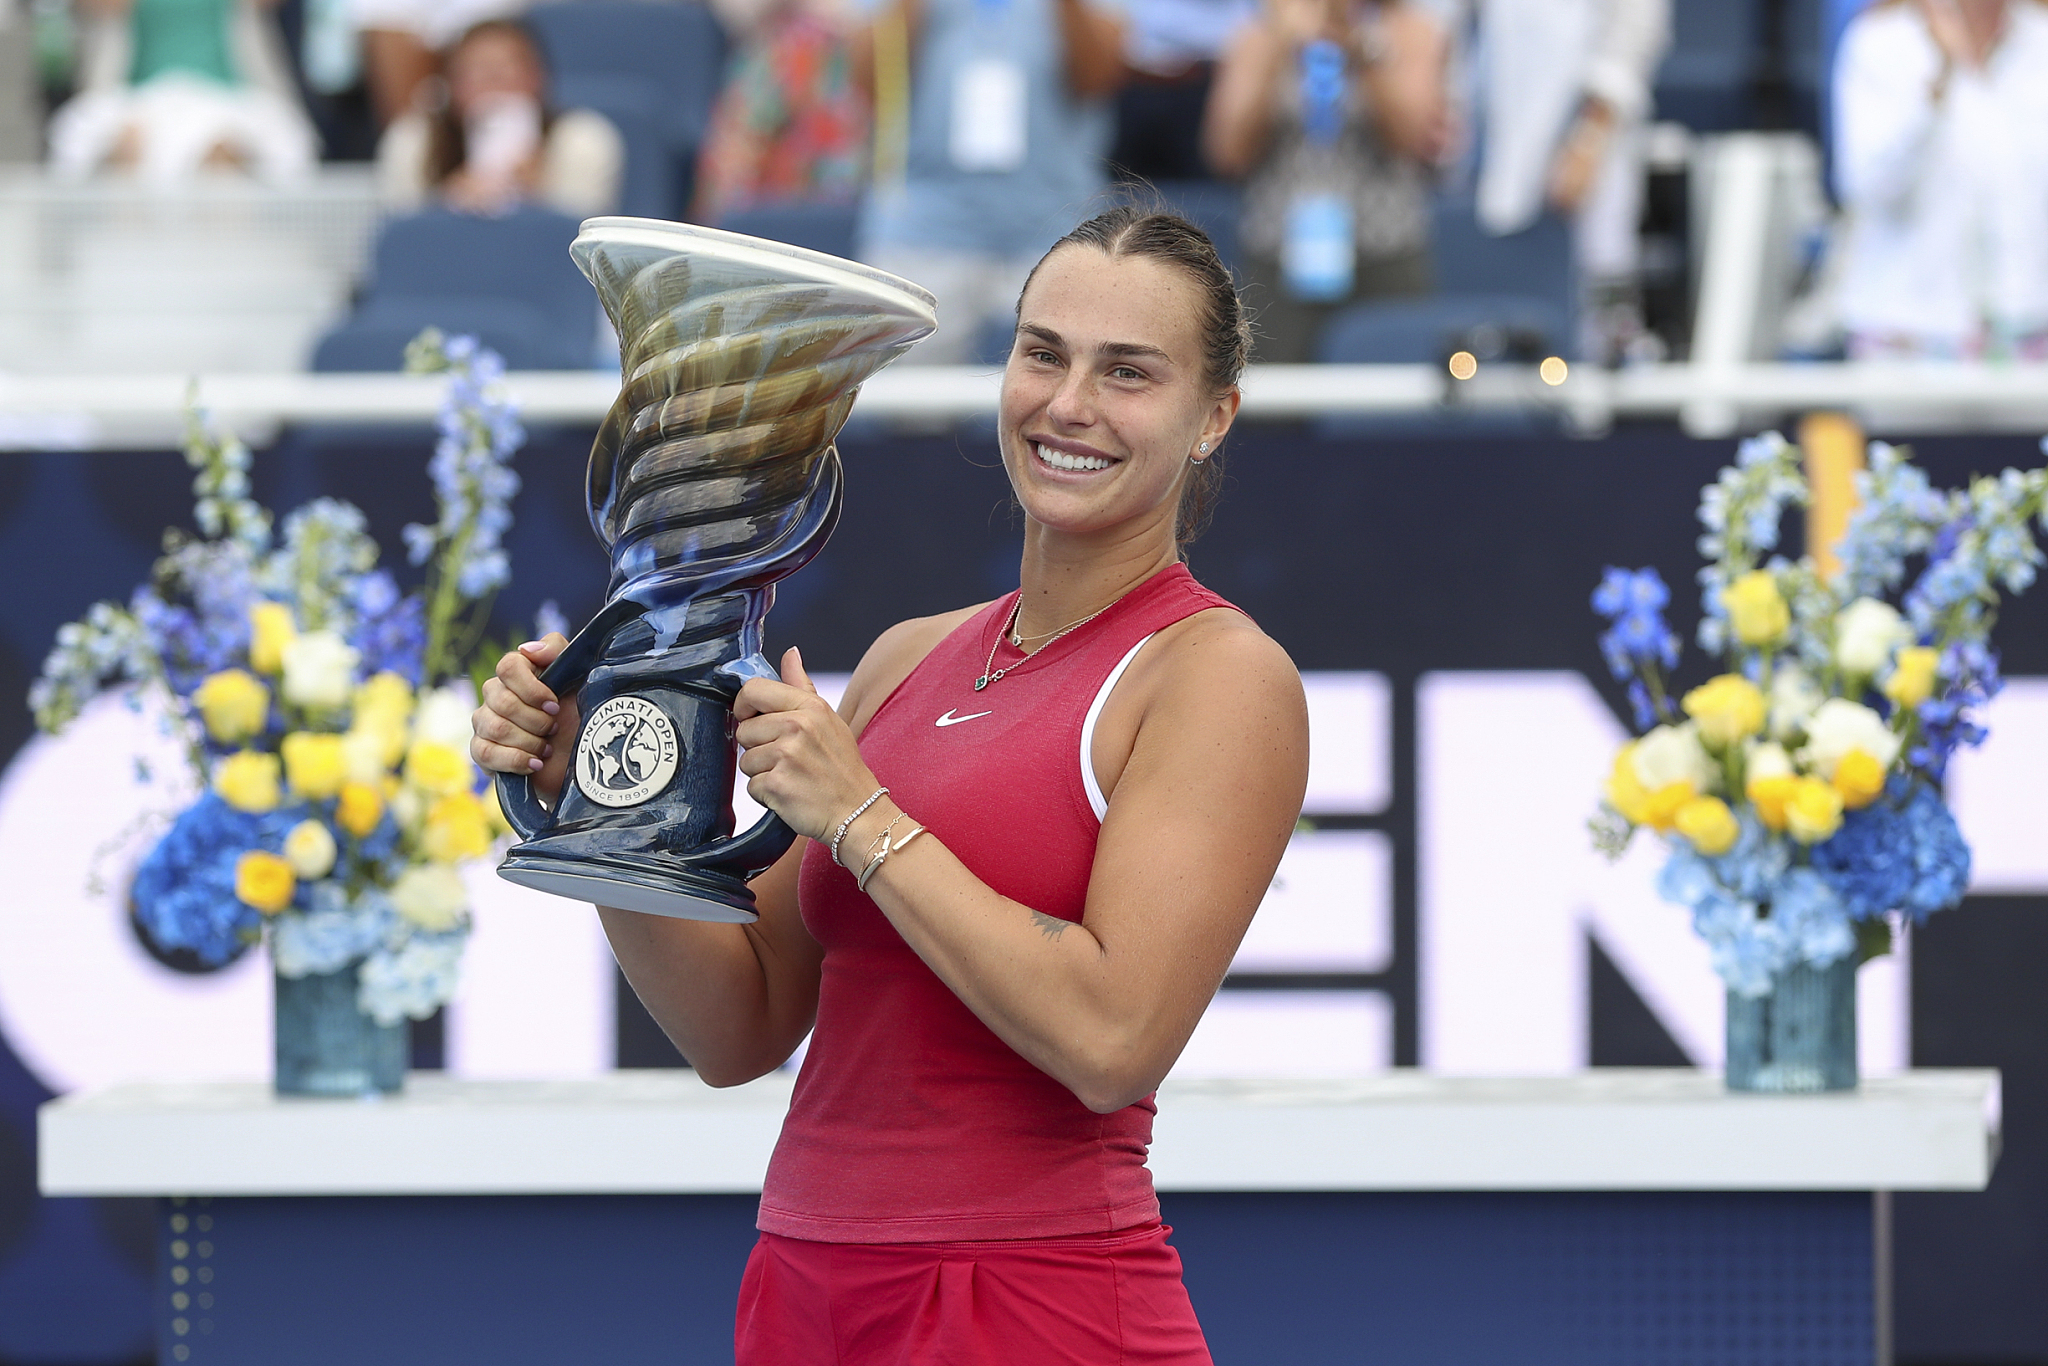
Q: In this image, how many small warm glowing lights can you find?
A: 2